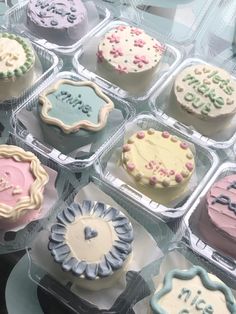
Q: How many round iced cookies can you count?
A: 10